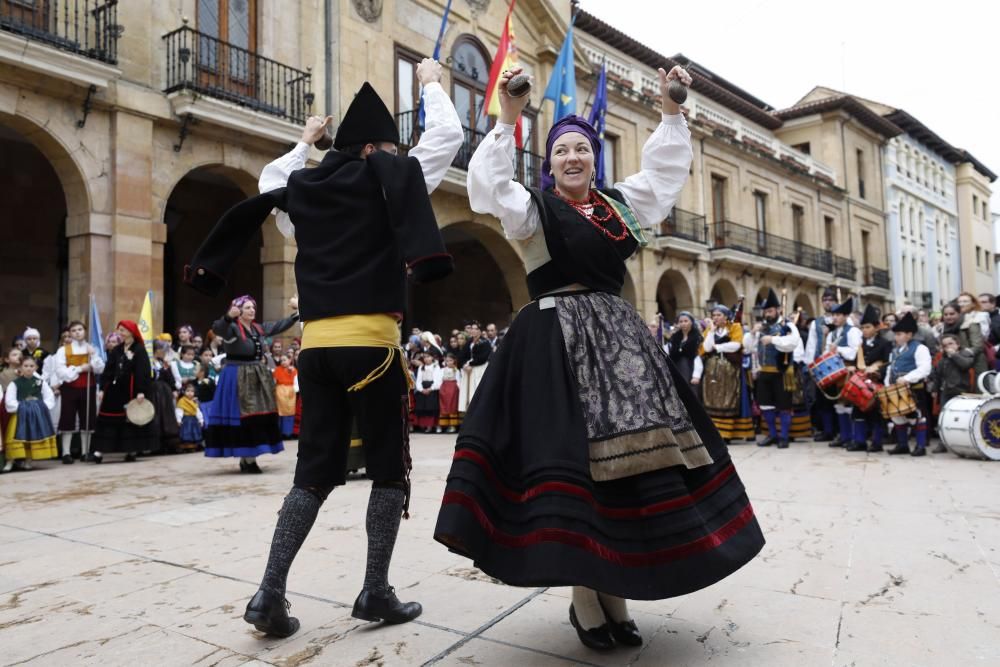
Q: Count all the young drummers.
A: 3